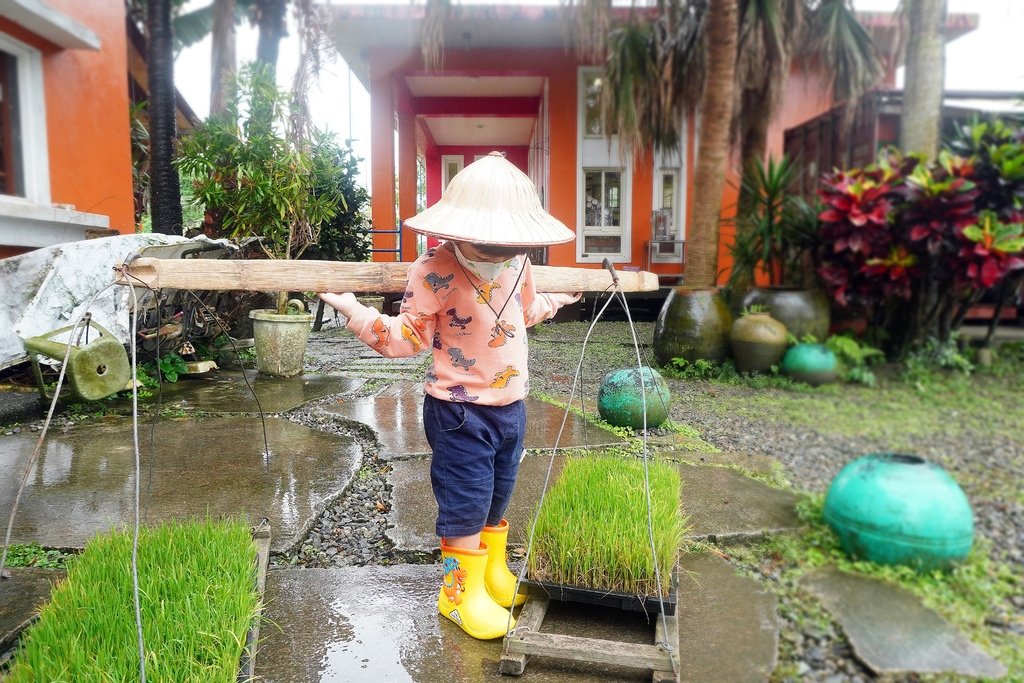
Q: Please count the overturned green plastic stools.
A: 1